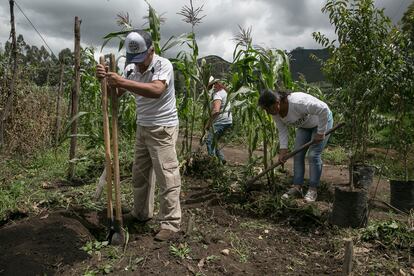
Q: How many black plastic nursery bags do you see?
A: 3